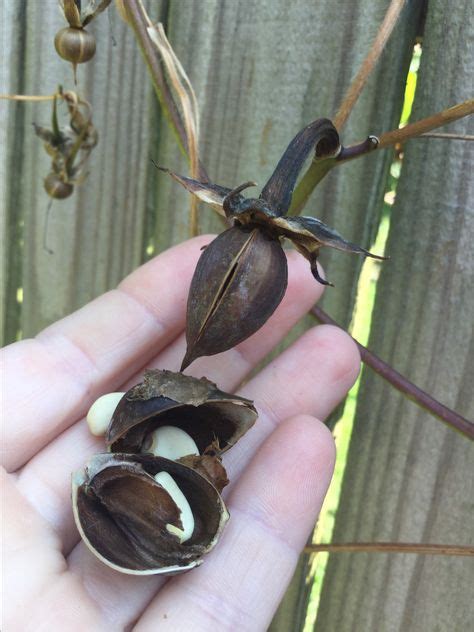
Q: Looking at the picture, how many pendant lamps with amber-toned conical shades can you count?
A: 0